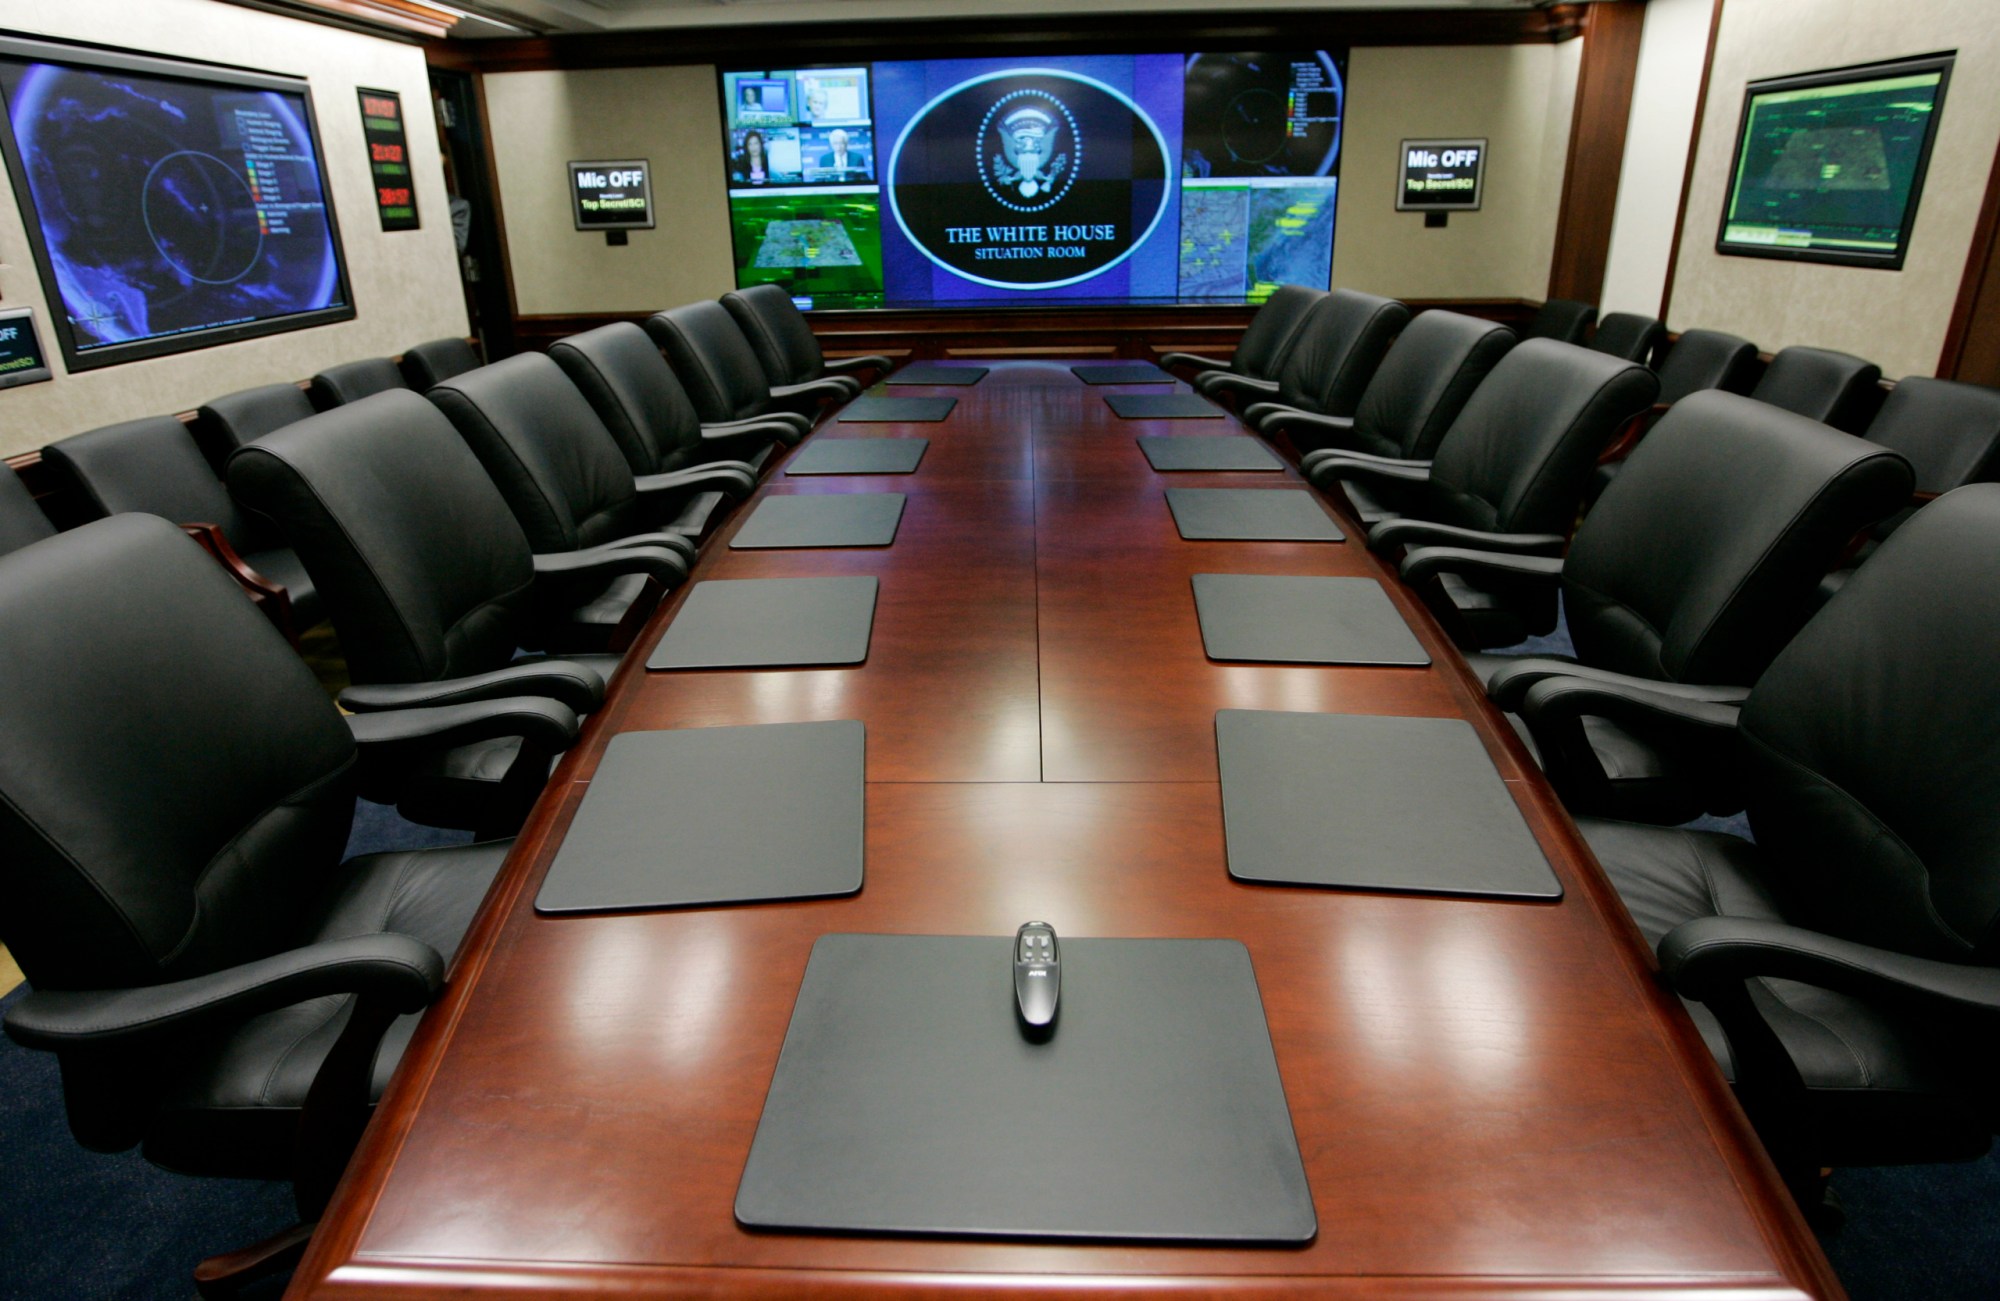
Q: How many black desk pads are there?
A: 13